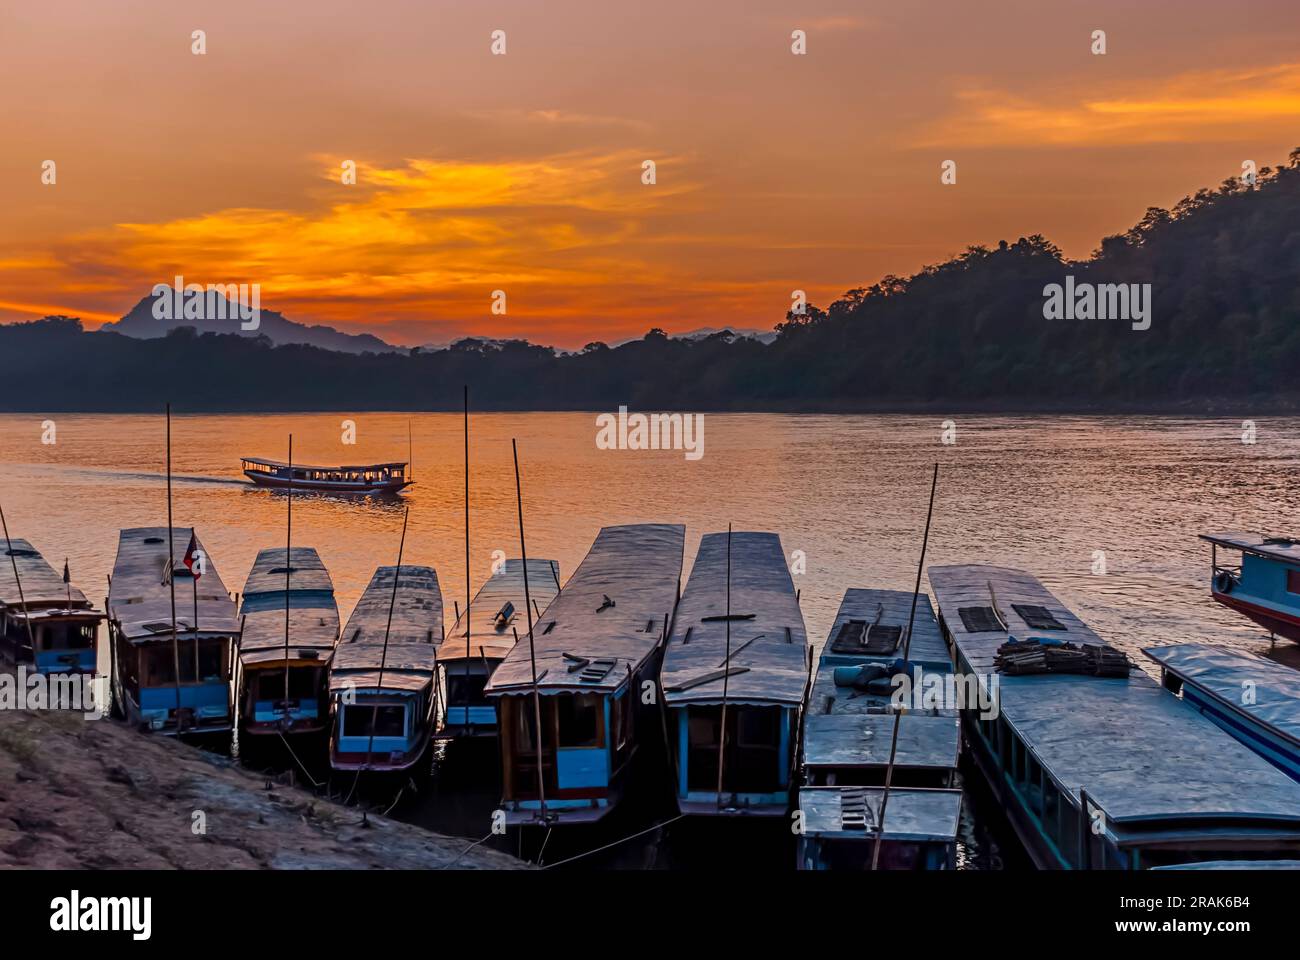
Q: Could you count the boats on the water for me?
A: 12